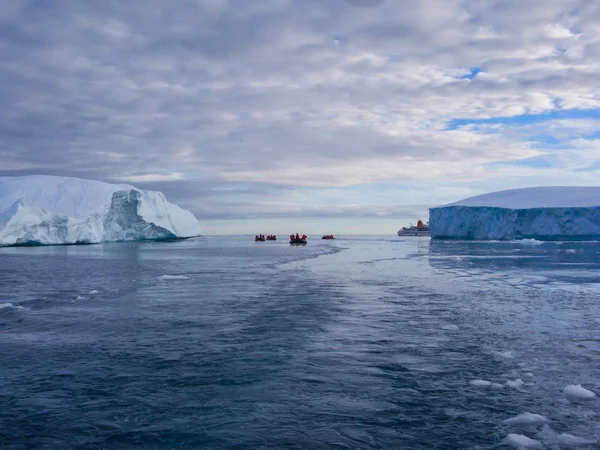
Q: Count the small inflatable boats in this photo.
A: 4